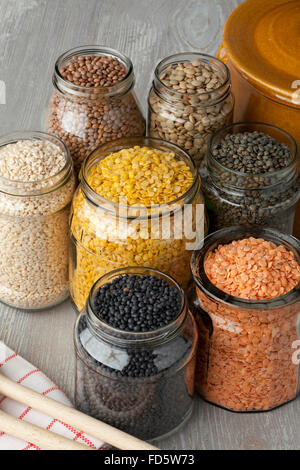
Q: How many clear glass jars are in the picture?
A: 7